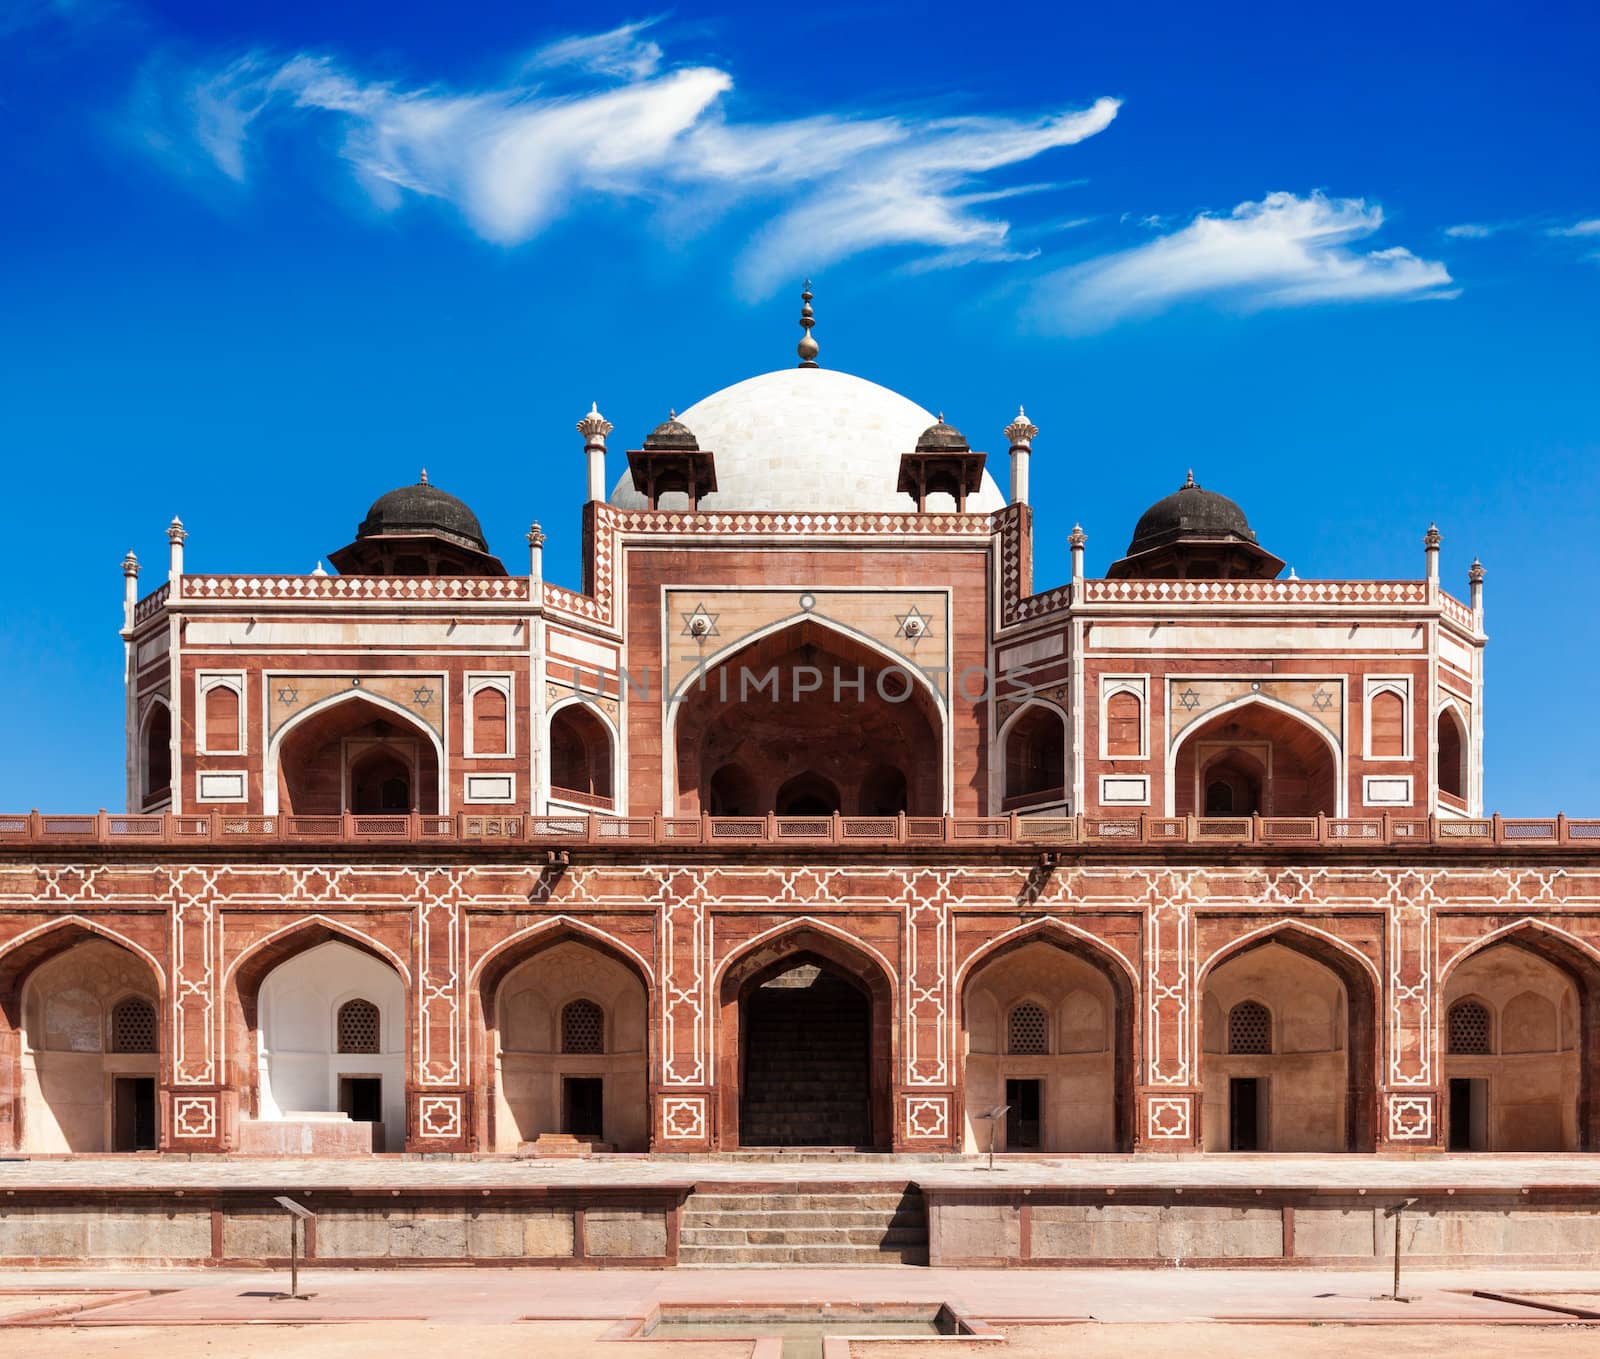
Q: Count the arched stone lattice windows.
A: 6